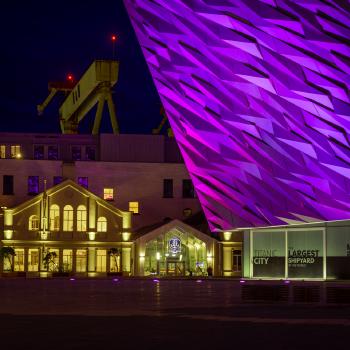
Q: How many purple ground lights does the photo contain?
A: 6